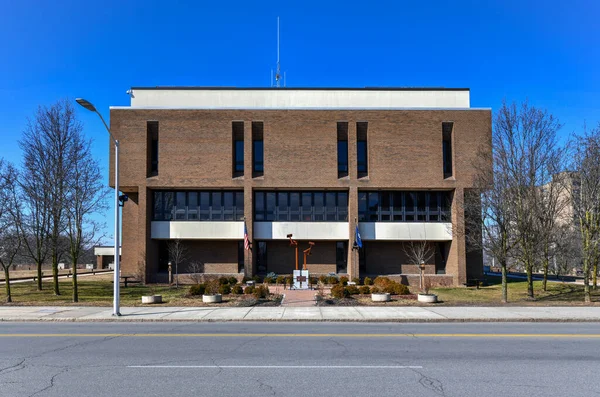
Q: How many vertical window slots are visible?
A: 6